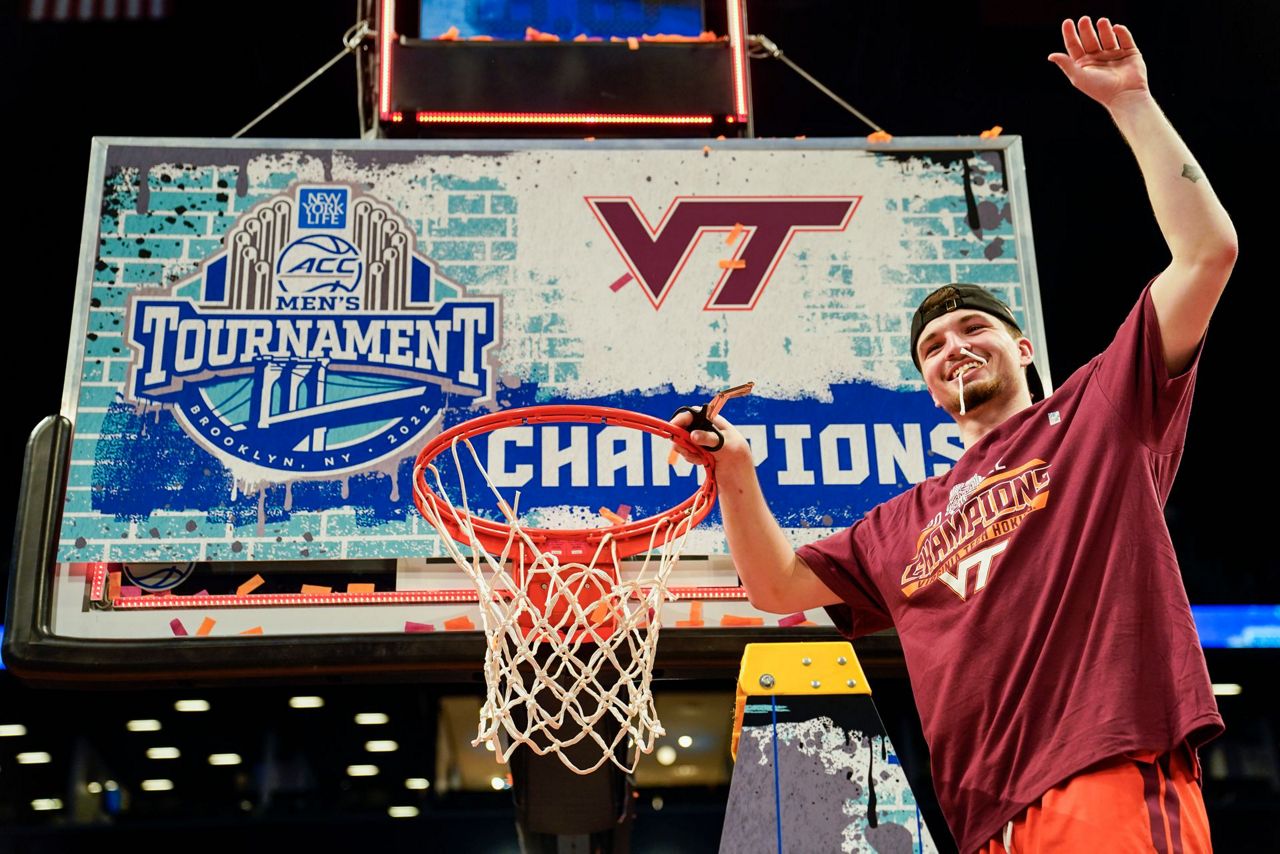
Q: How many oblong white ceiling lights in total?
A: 15